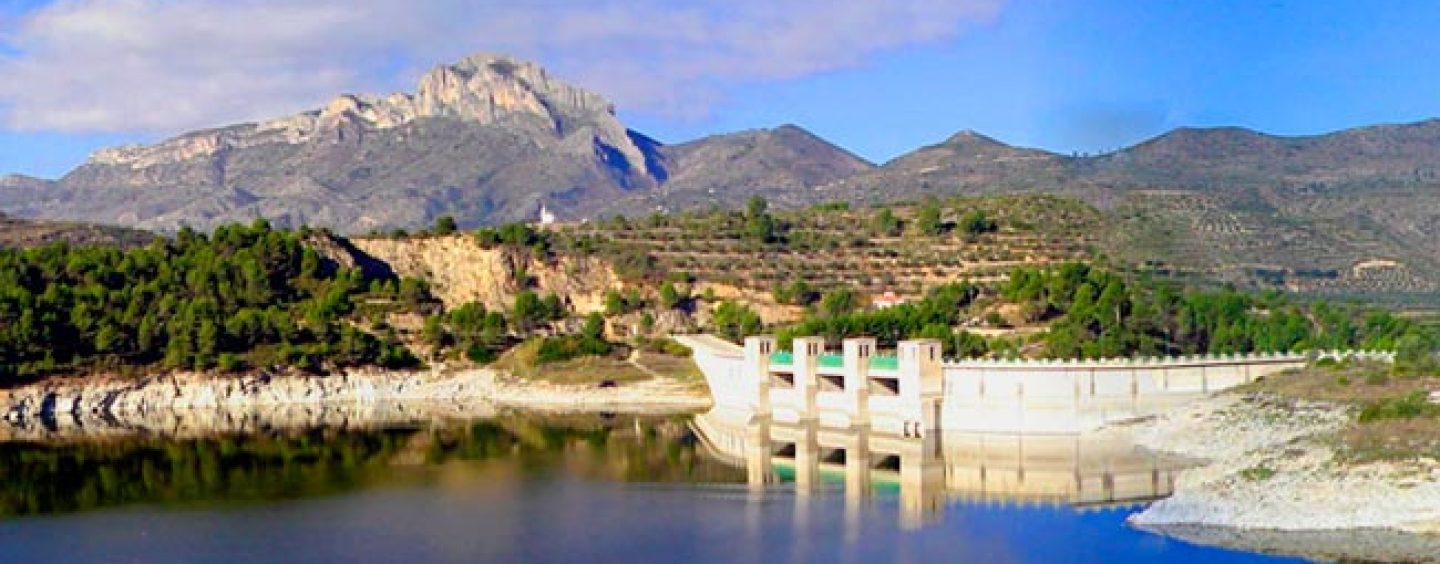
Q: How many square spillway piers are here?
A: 4